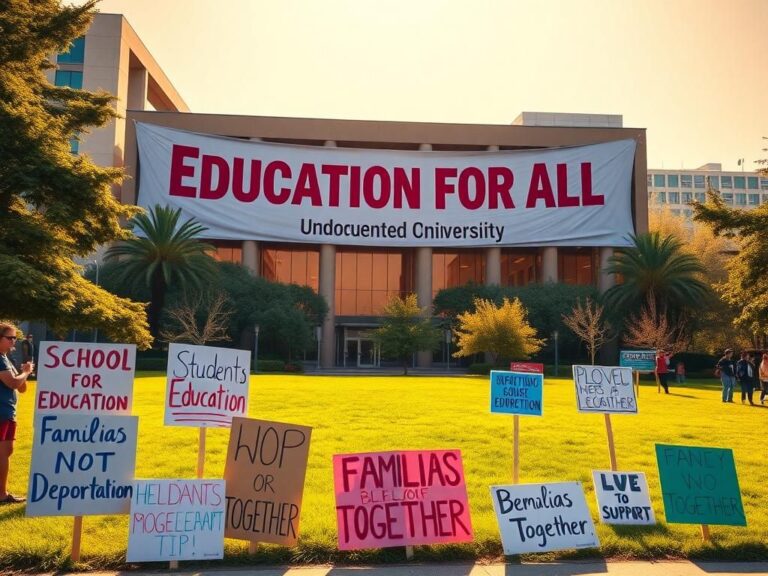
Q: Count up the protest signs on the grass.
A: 11